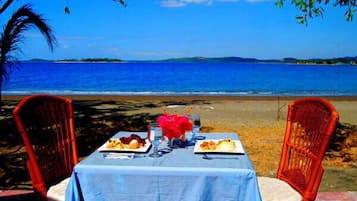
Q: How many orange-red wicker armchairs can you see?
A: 2